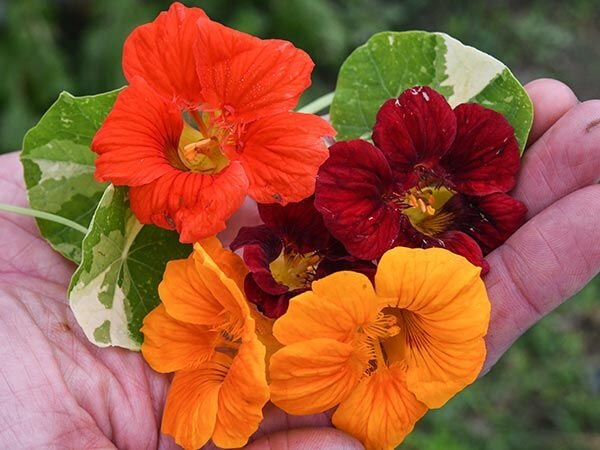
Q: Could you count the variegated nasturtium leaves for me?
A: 3